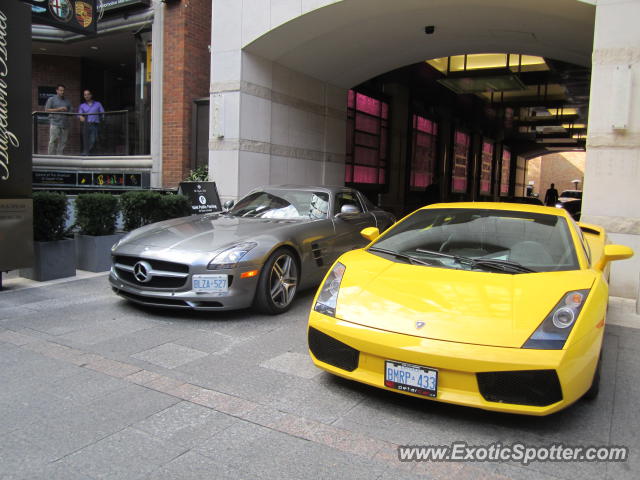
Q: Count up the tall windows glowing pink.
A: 5